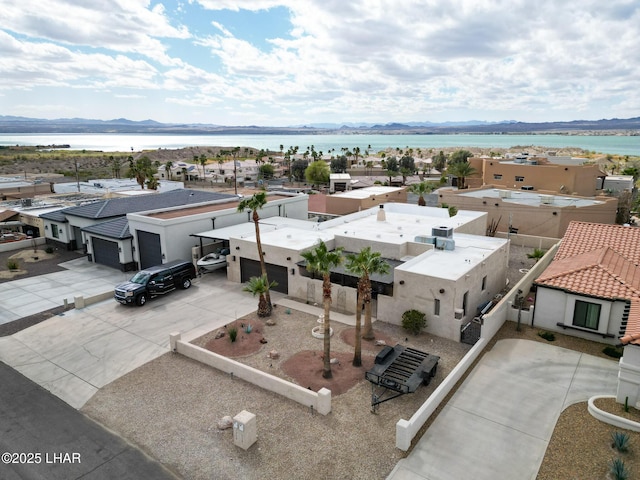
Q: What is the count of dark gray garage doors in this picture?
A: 3